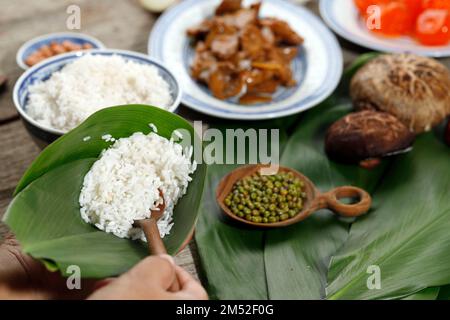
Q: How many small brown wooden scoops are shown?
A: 2